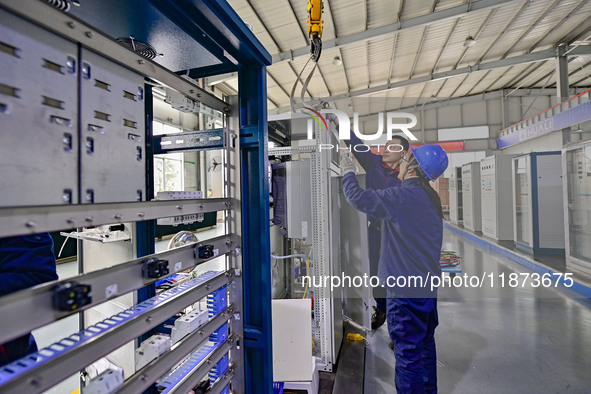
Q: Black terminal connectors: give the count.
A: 3